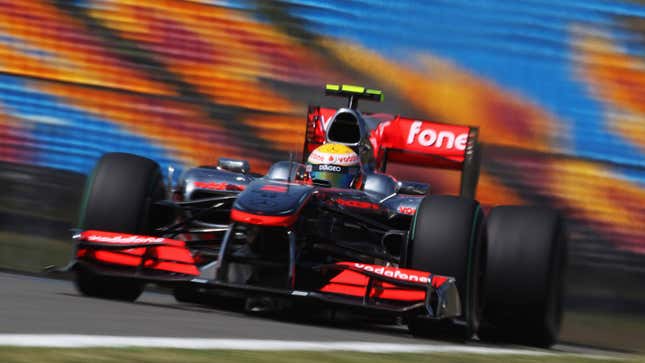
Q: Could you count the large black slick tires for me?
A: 3